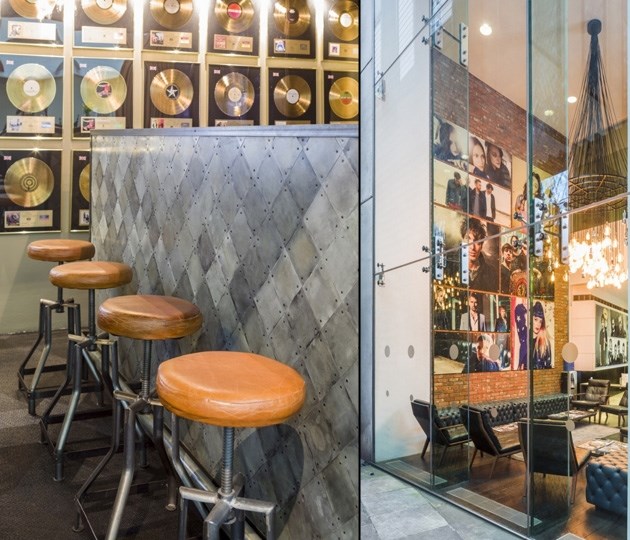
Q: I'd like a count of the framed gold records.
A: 14